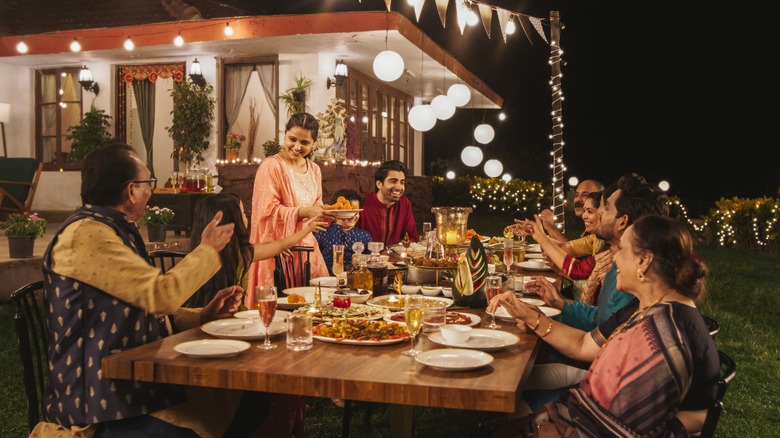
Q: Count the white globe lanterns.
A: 7